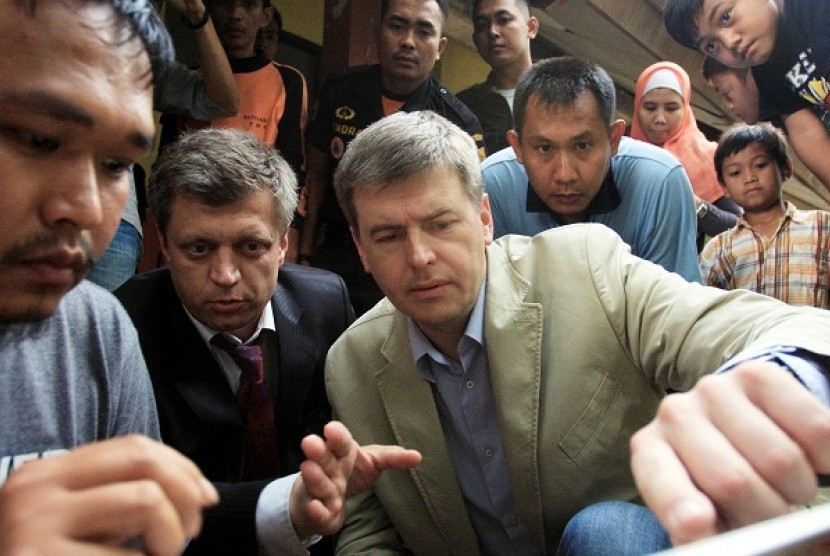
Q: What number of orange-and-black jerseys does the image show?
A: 1